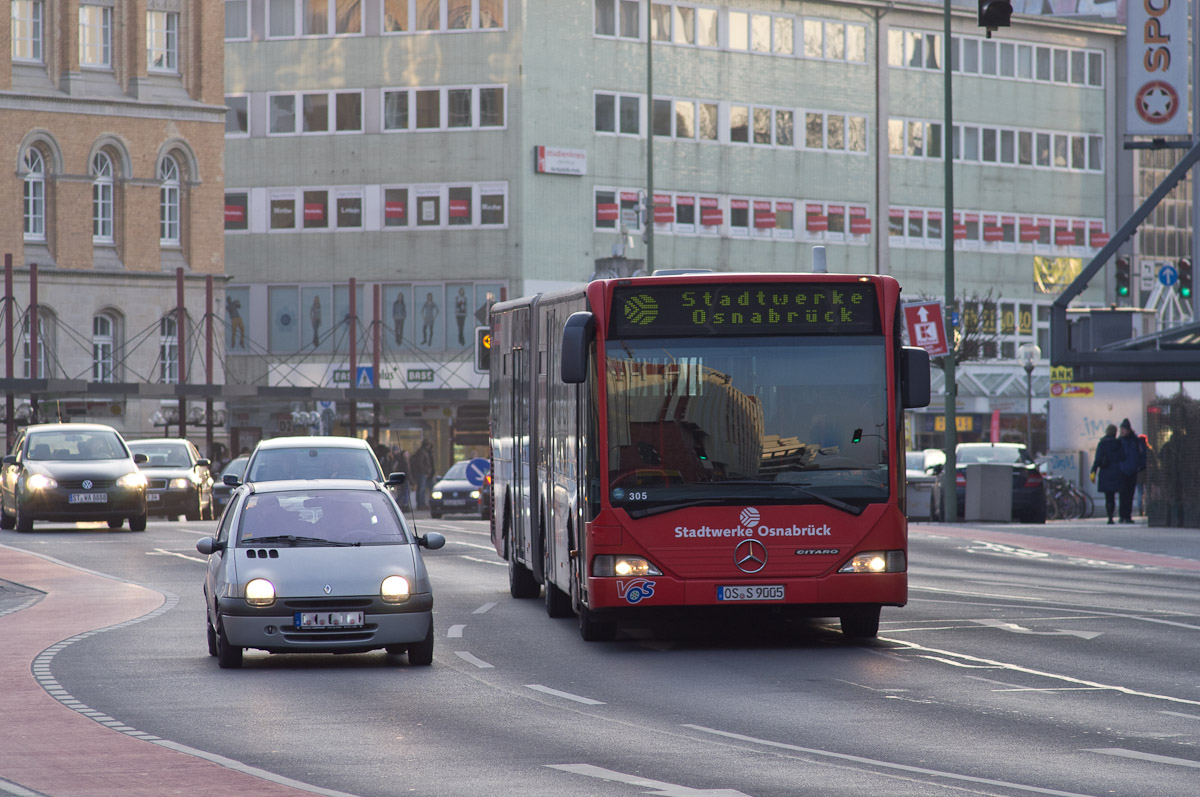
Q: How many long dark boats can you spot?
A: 0